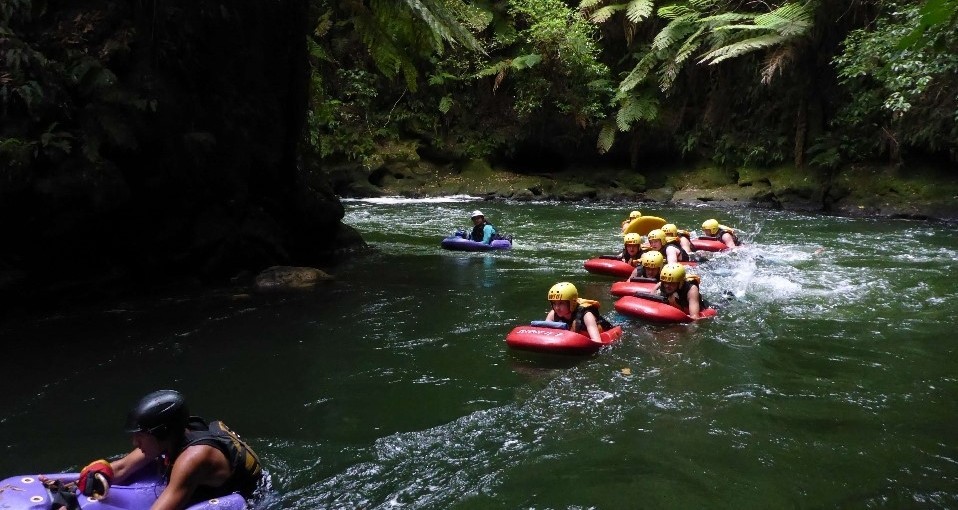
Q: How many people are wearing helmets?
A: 10